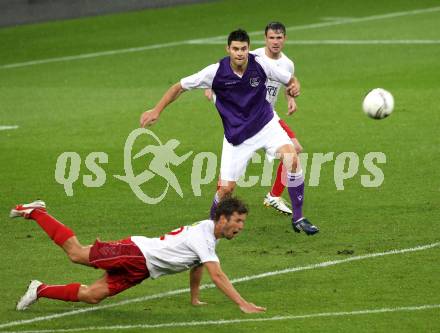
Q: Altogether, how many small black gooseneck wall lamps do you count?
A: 0